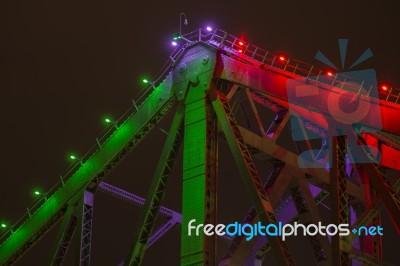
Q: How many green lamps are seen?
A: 5